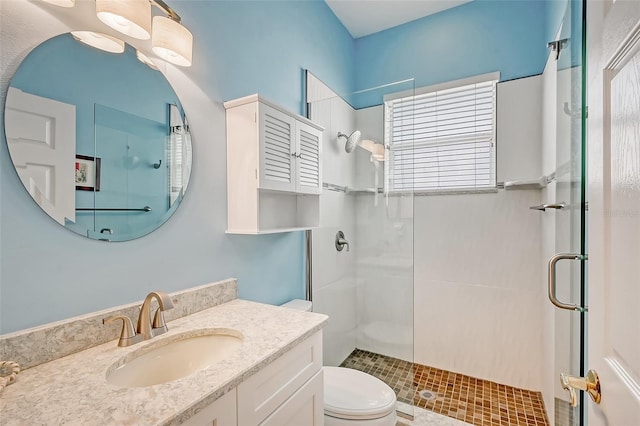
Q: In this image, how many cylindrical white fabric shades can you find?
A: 3